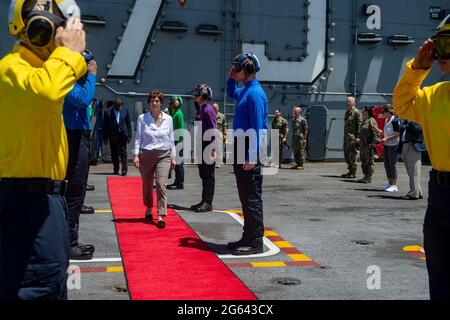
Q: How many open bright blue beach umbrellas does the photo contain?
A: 0